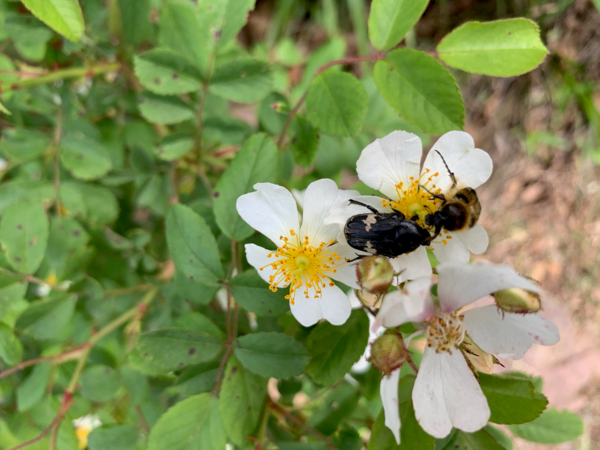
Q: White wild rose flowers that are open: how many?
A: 3